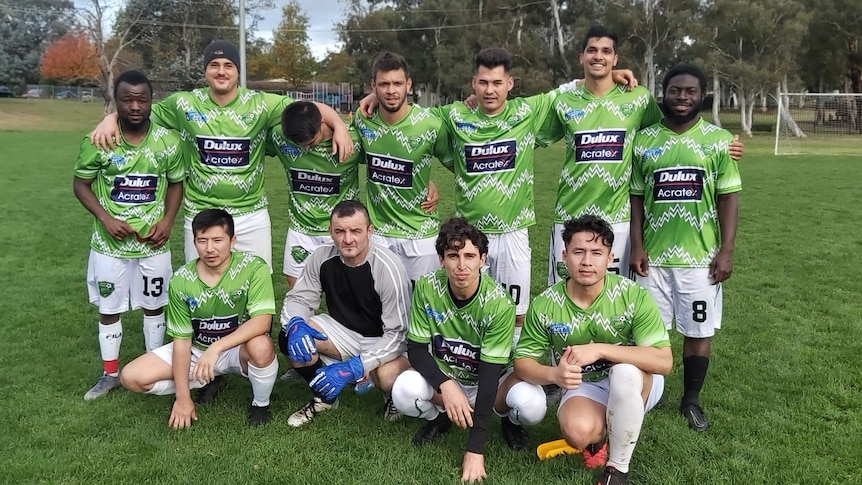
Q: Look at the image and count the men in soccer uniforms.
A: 11